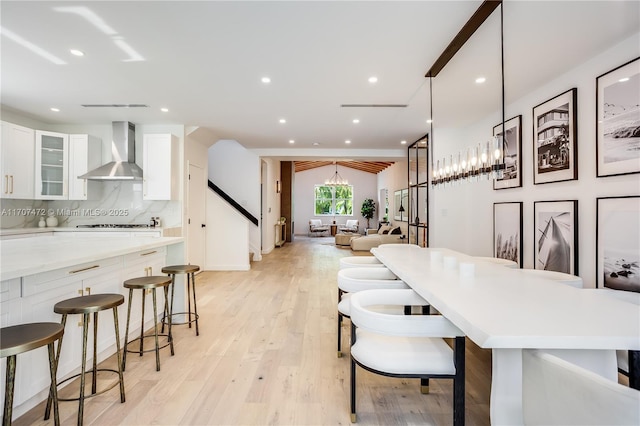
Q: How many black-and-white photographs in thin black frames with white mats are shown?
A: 6